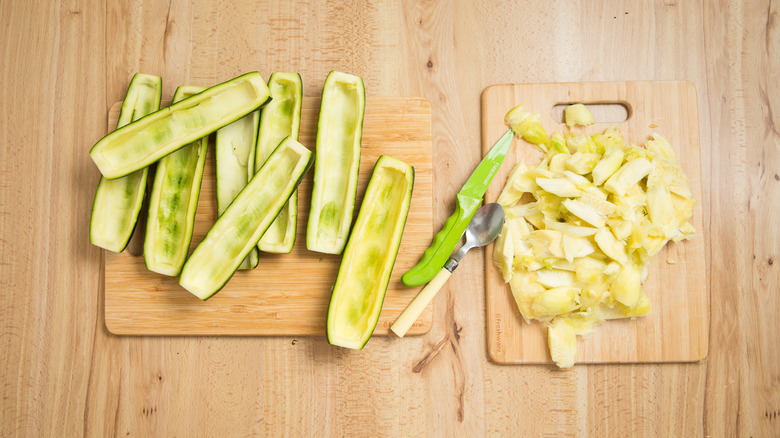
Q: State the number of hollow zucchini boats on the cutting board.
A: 8